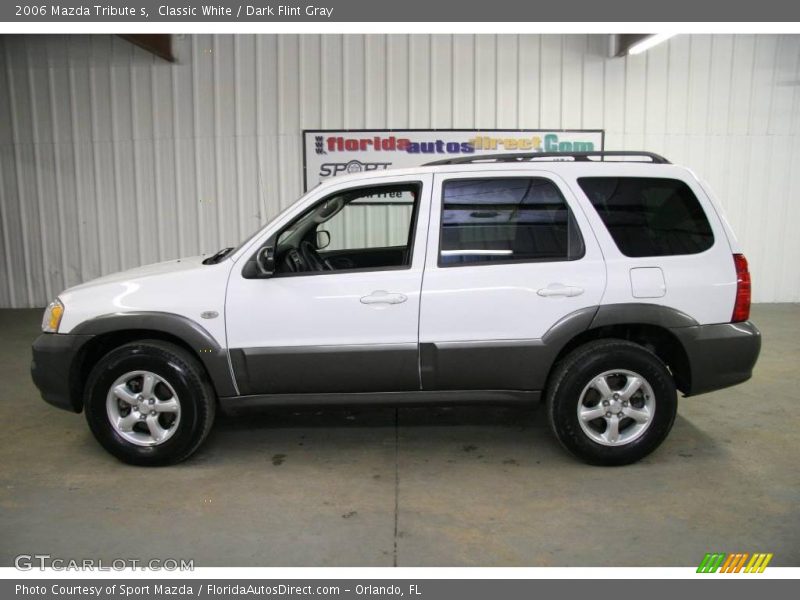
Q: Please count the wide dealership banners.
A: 1